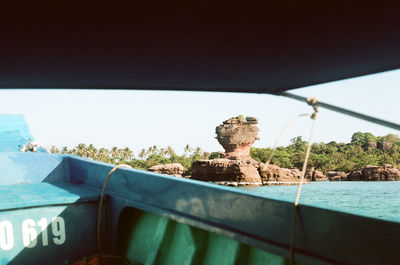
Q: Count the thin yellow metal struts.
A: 0